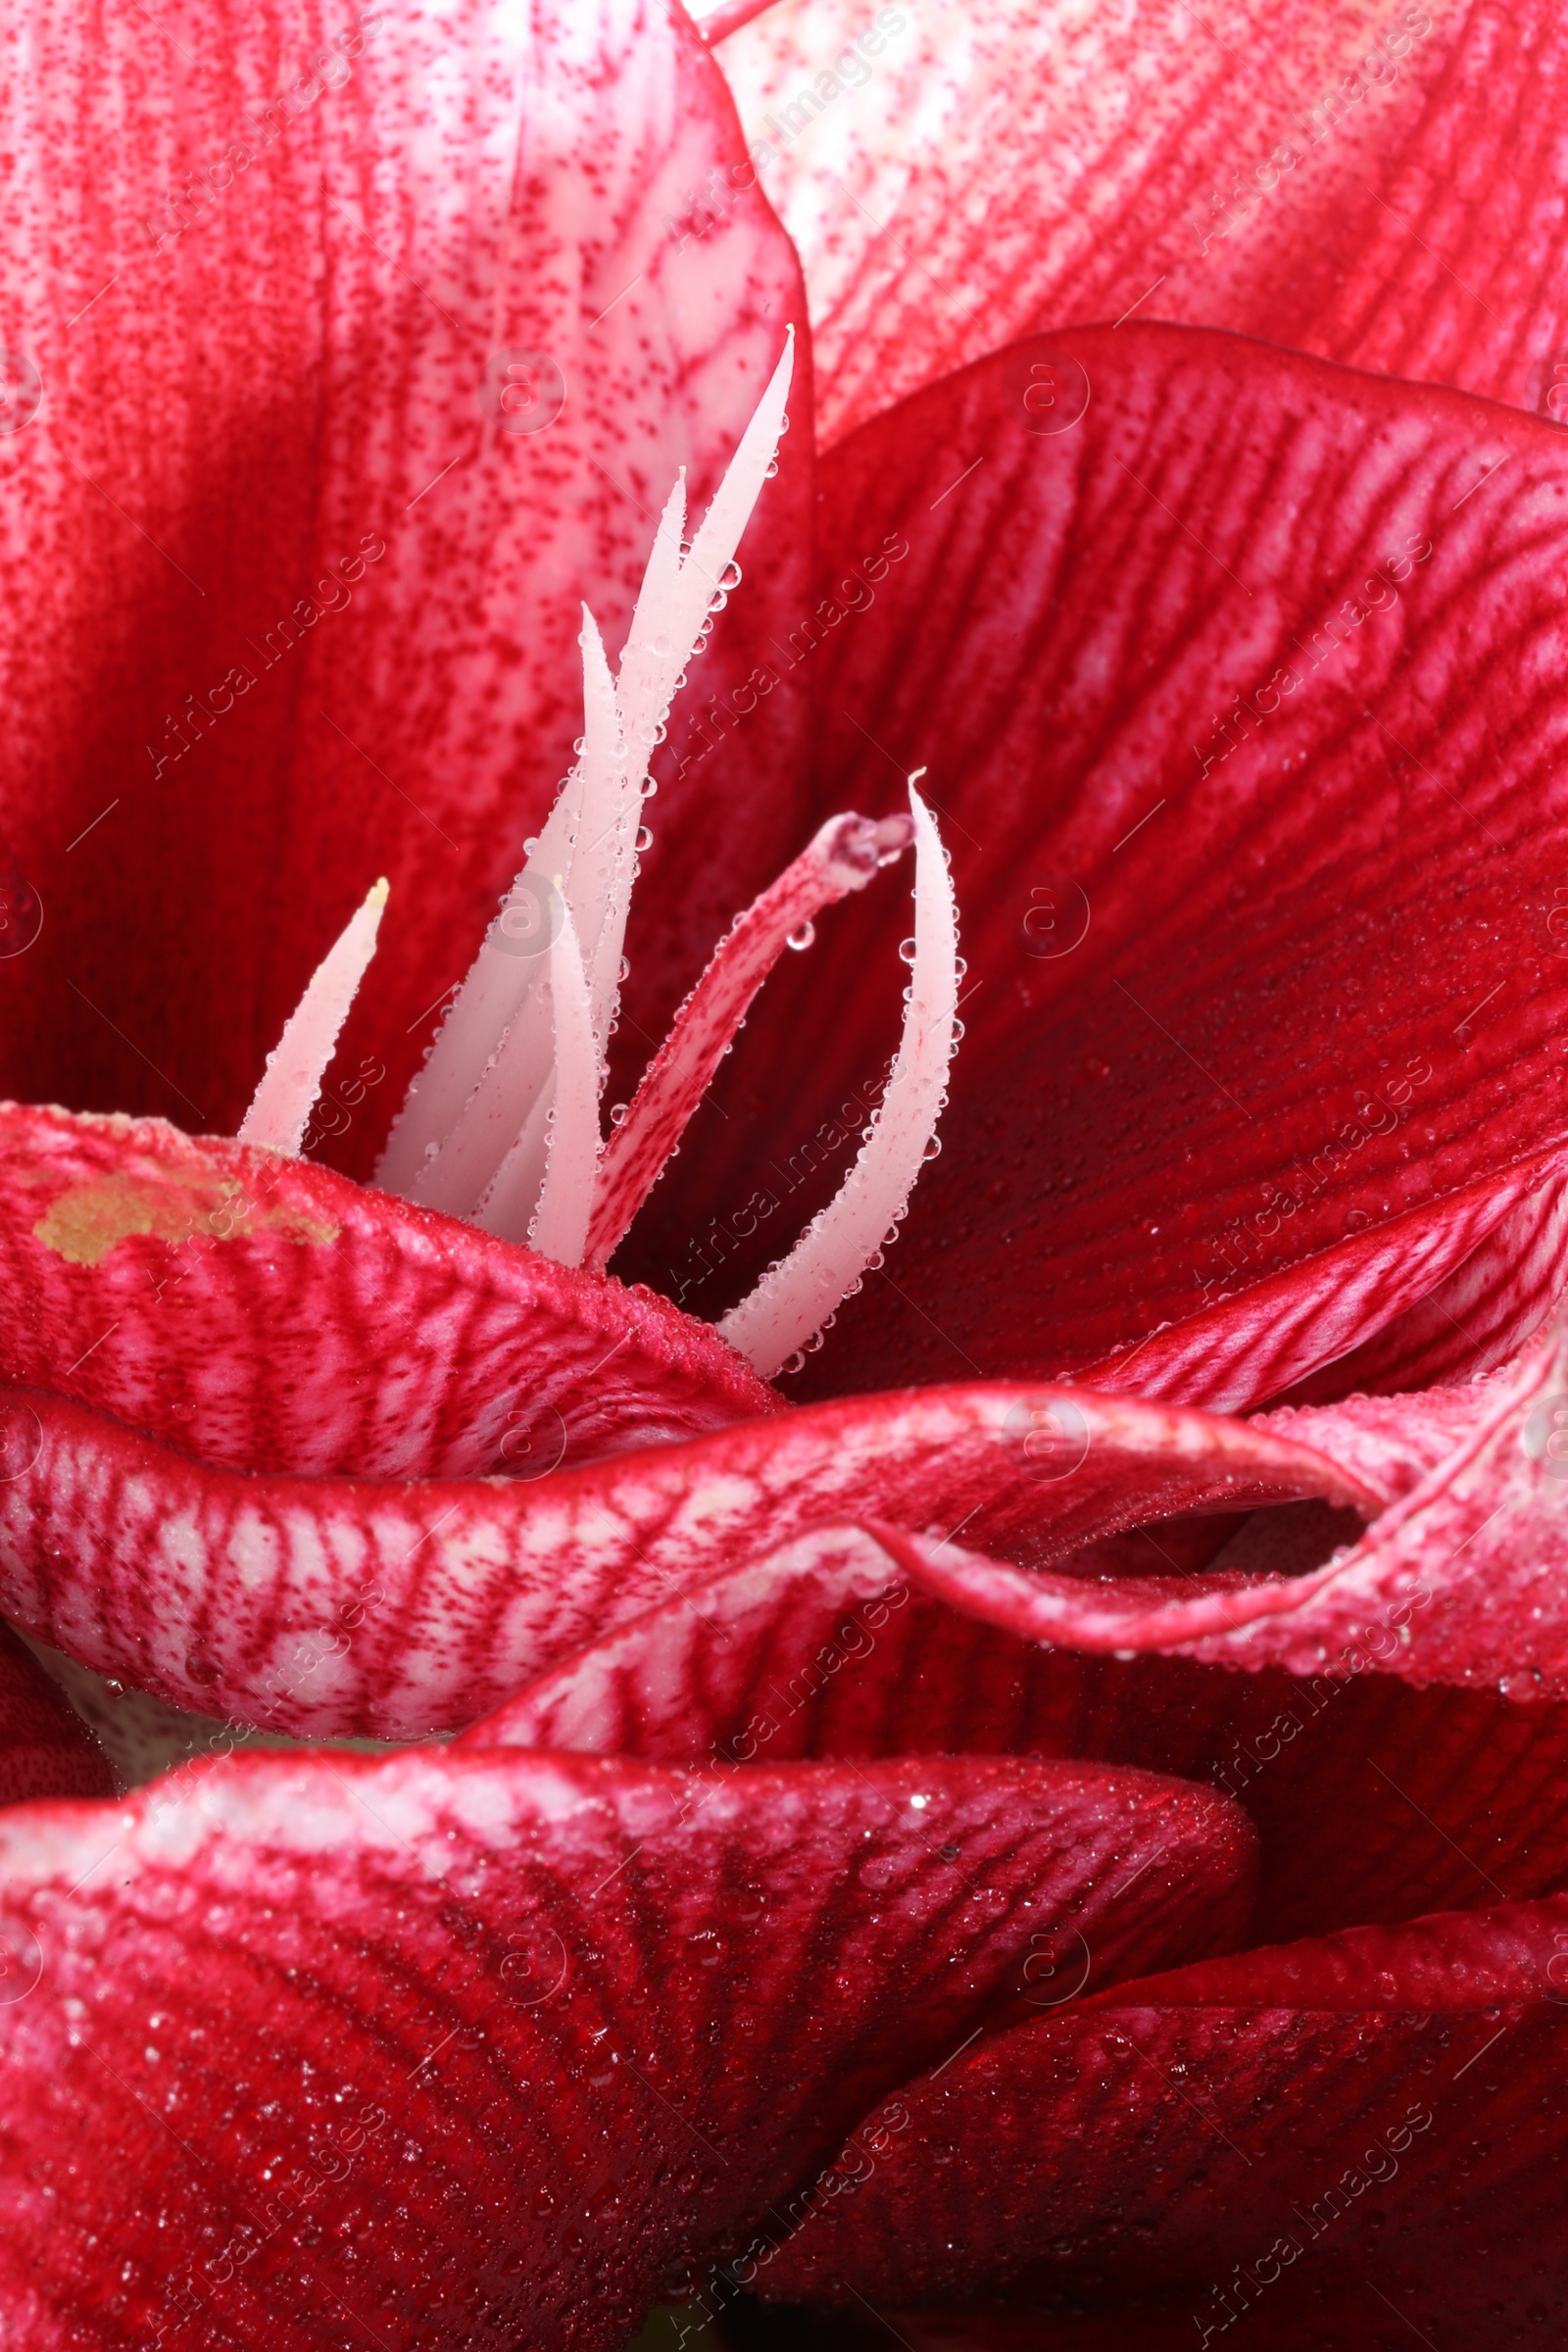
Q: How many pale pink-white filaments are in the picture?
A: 6